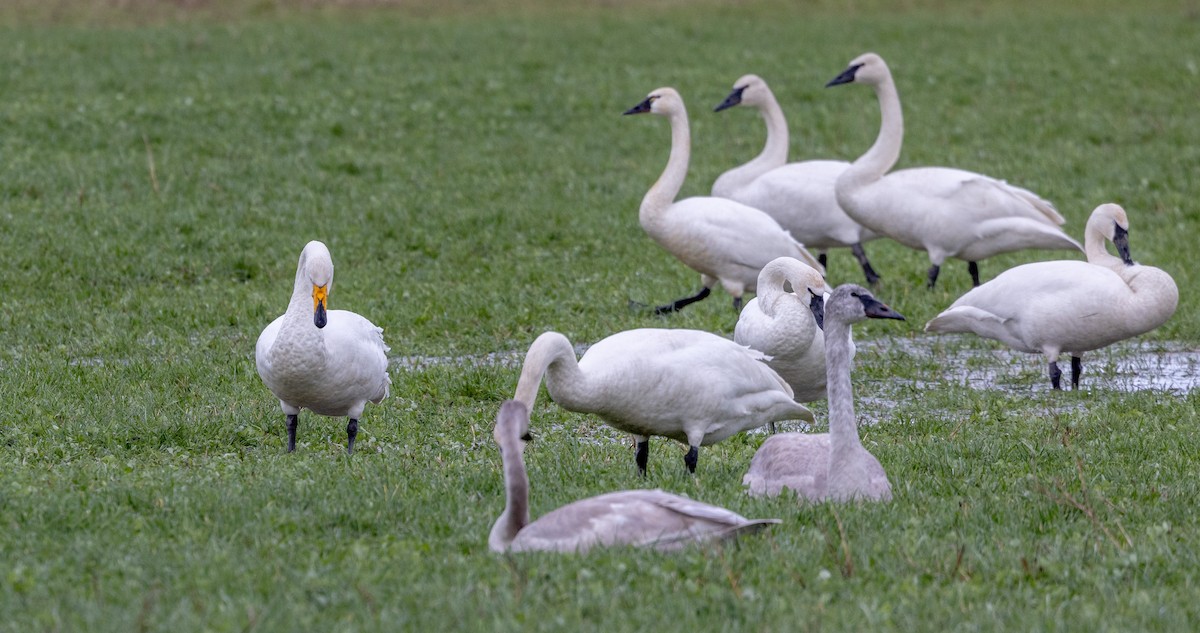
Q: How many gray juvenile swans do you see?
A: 2